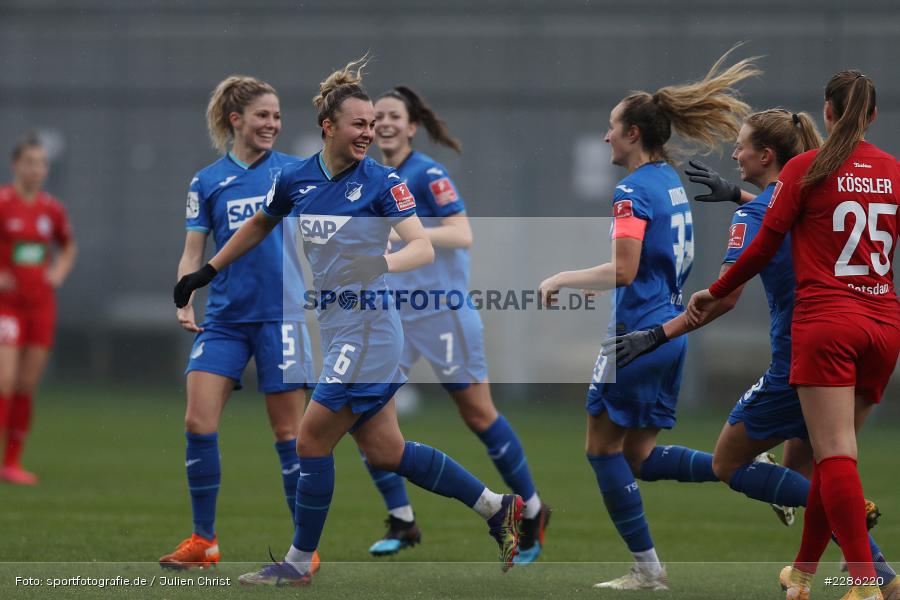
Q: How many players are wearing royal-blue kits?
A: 5